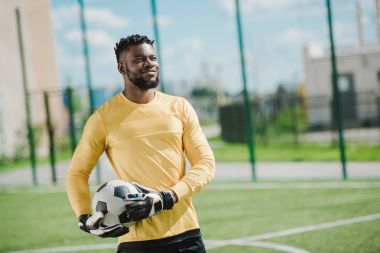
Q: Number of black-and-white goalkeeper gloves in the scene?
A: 2